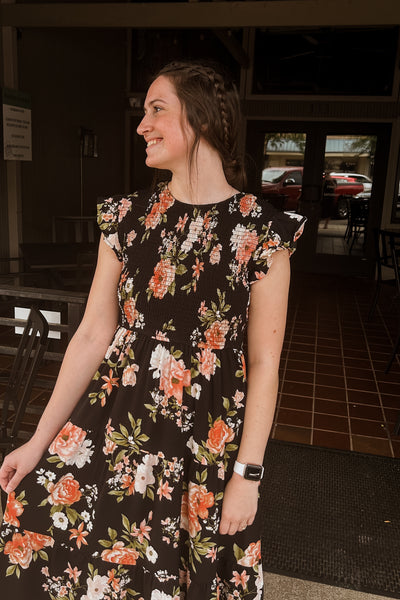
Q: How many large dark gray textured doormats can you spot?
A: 1